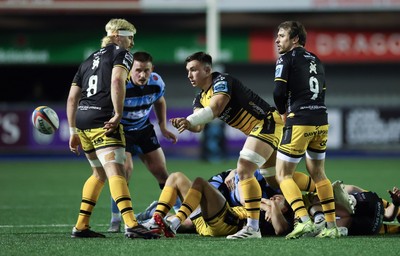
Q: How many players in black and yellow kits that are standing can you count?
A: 3